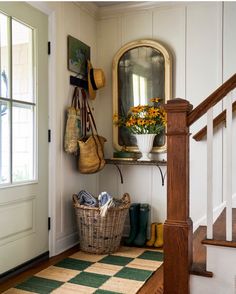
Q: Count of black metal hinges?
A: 3